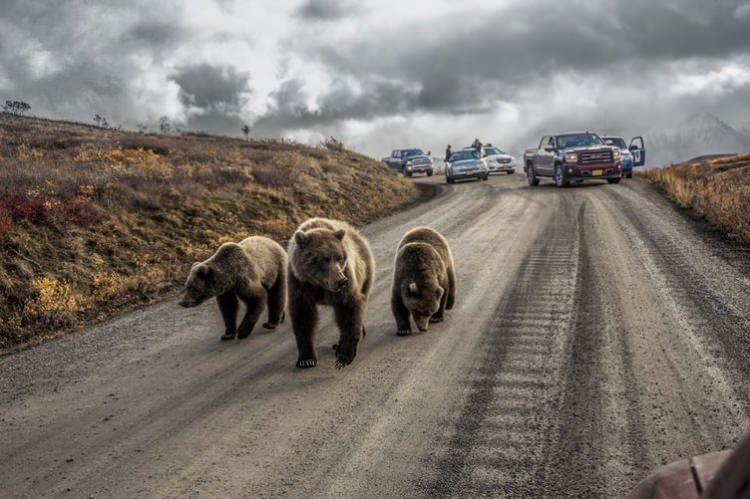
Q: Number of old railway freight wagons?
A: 0